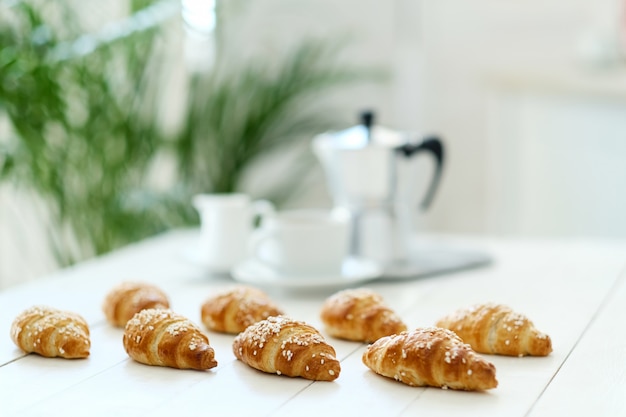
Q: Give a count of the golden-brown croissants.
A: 8